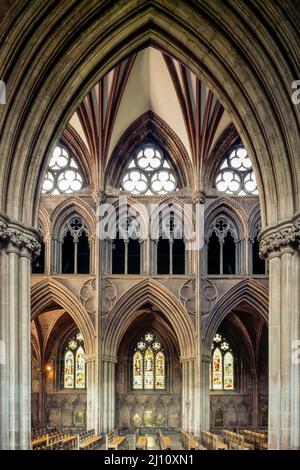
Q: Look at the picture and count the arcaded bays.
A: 3